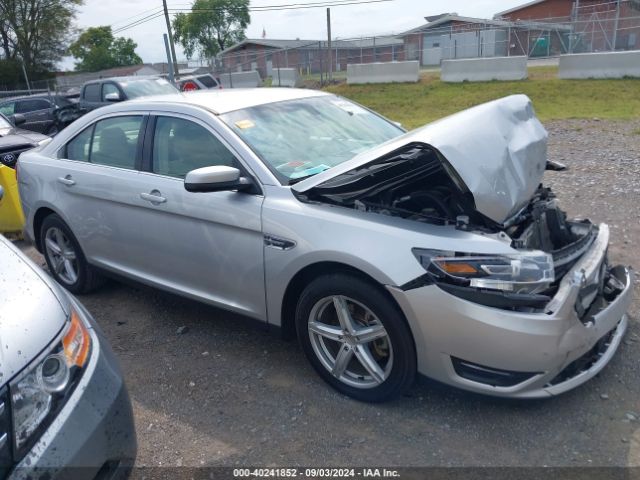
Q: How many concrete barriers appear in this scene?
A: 5